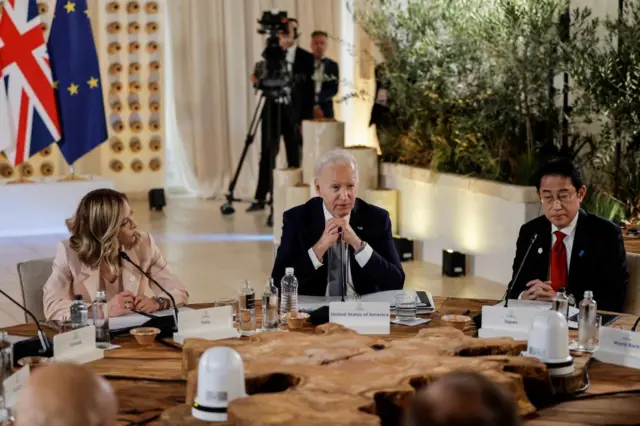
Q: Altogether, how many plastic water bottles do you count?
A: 1